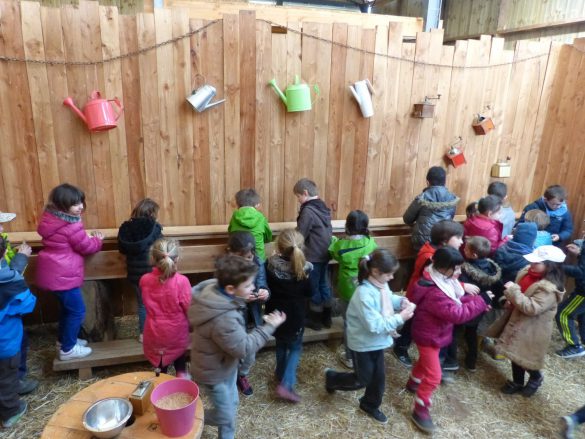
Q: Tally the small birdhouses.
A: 4